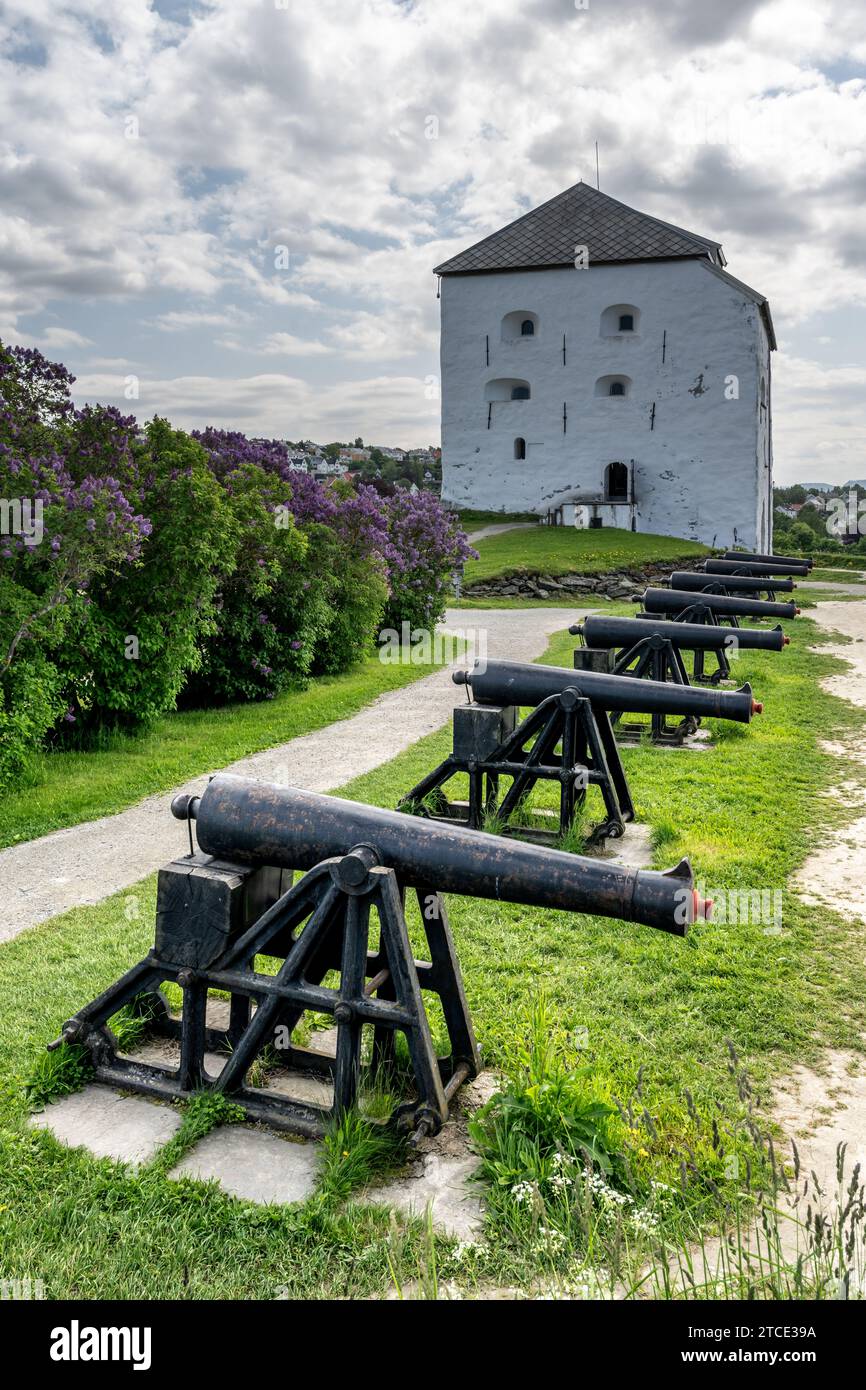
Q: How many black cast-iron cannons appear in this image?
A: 7